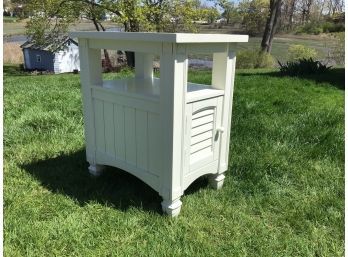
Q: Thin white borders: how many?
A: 2